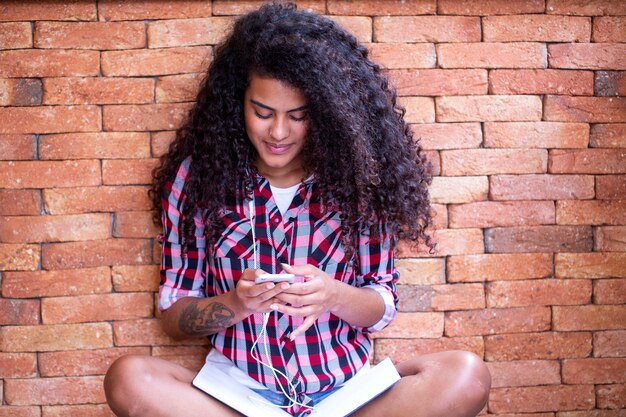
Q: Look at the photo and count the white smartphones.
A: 1